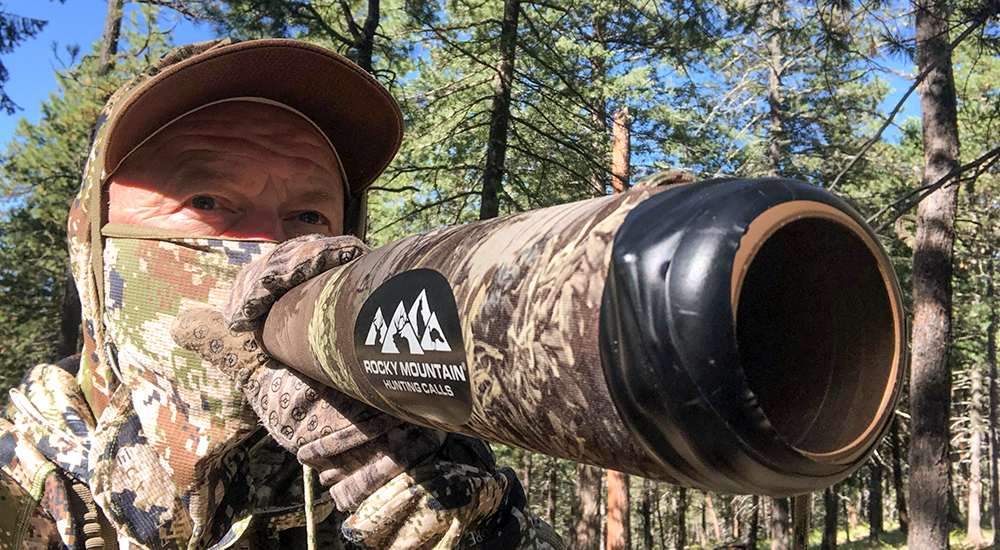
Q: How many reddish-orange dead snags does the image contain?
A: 1